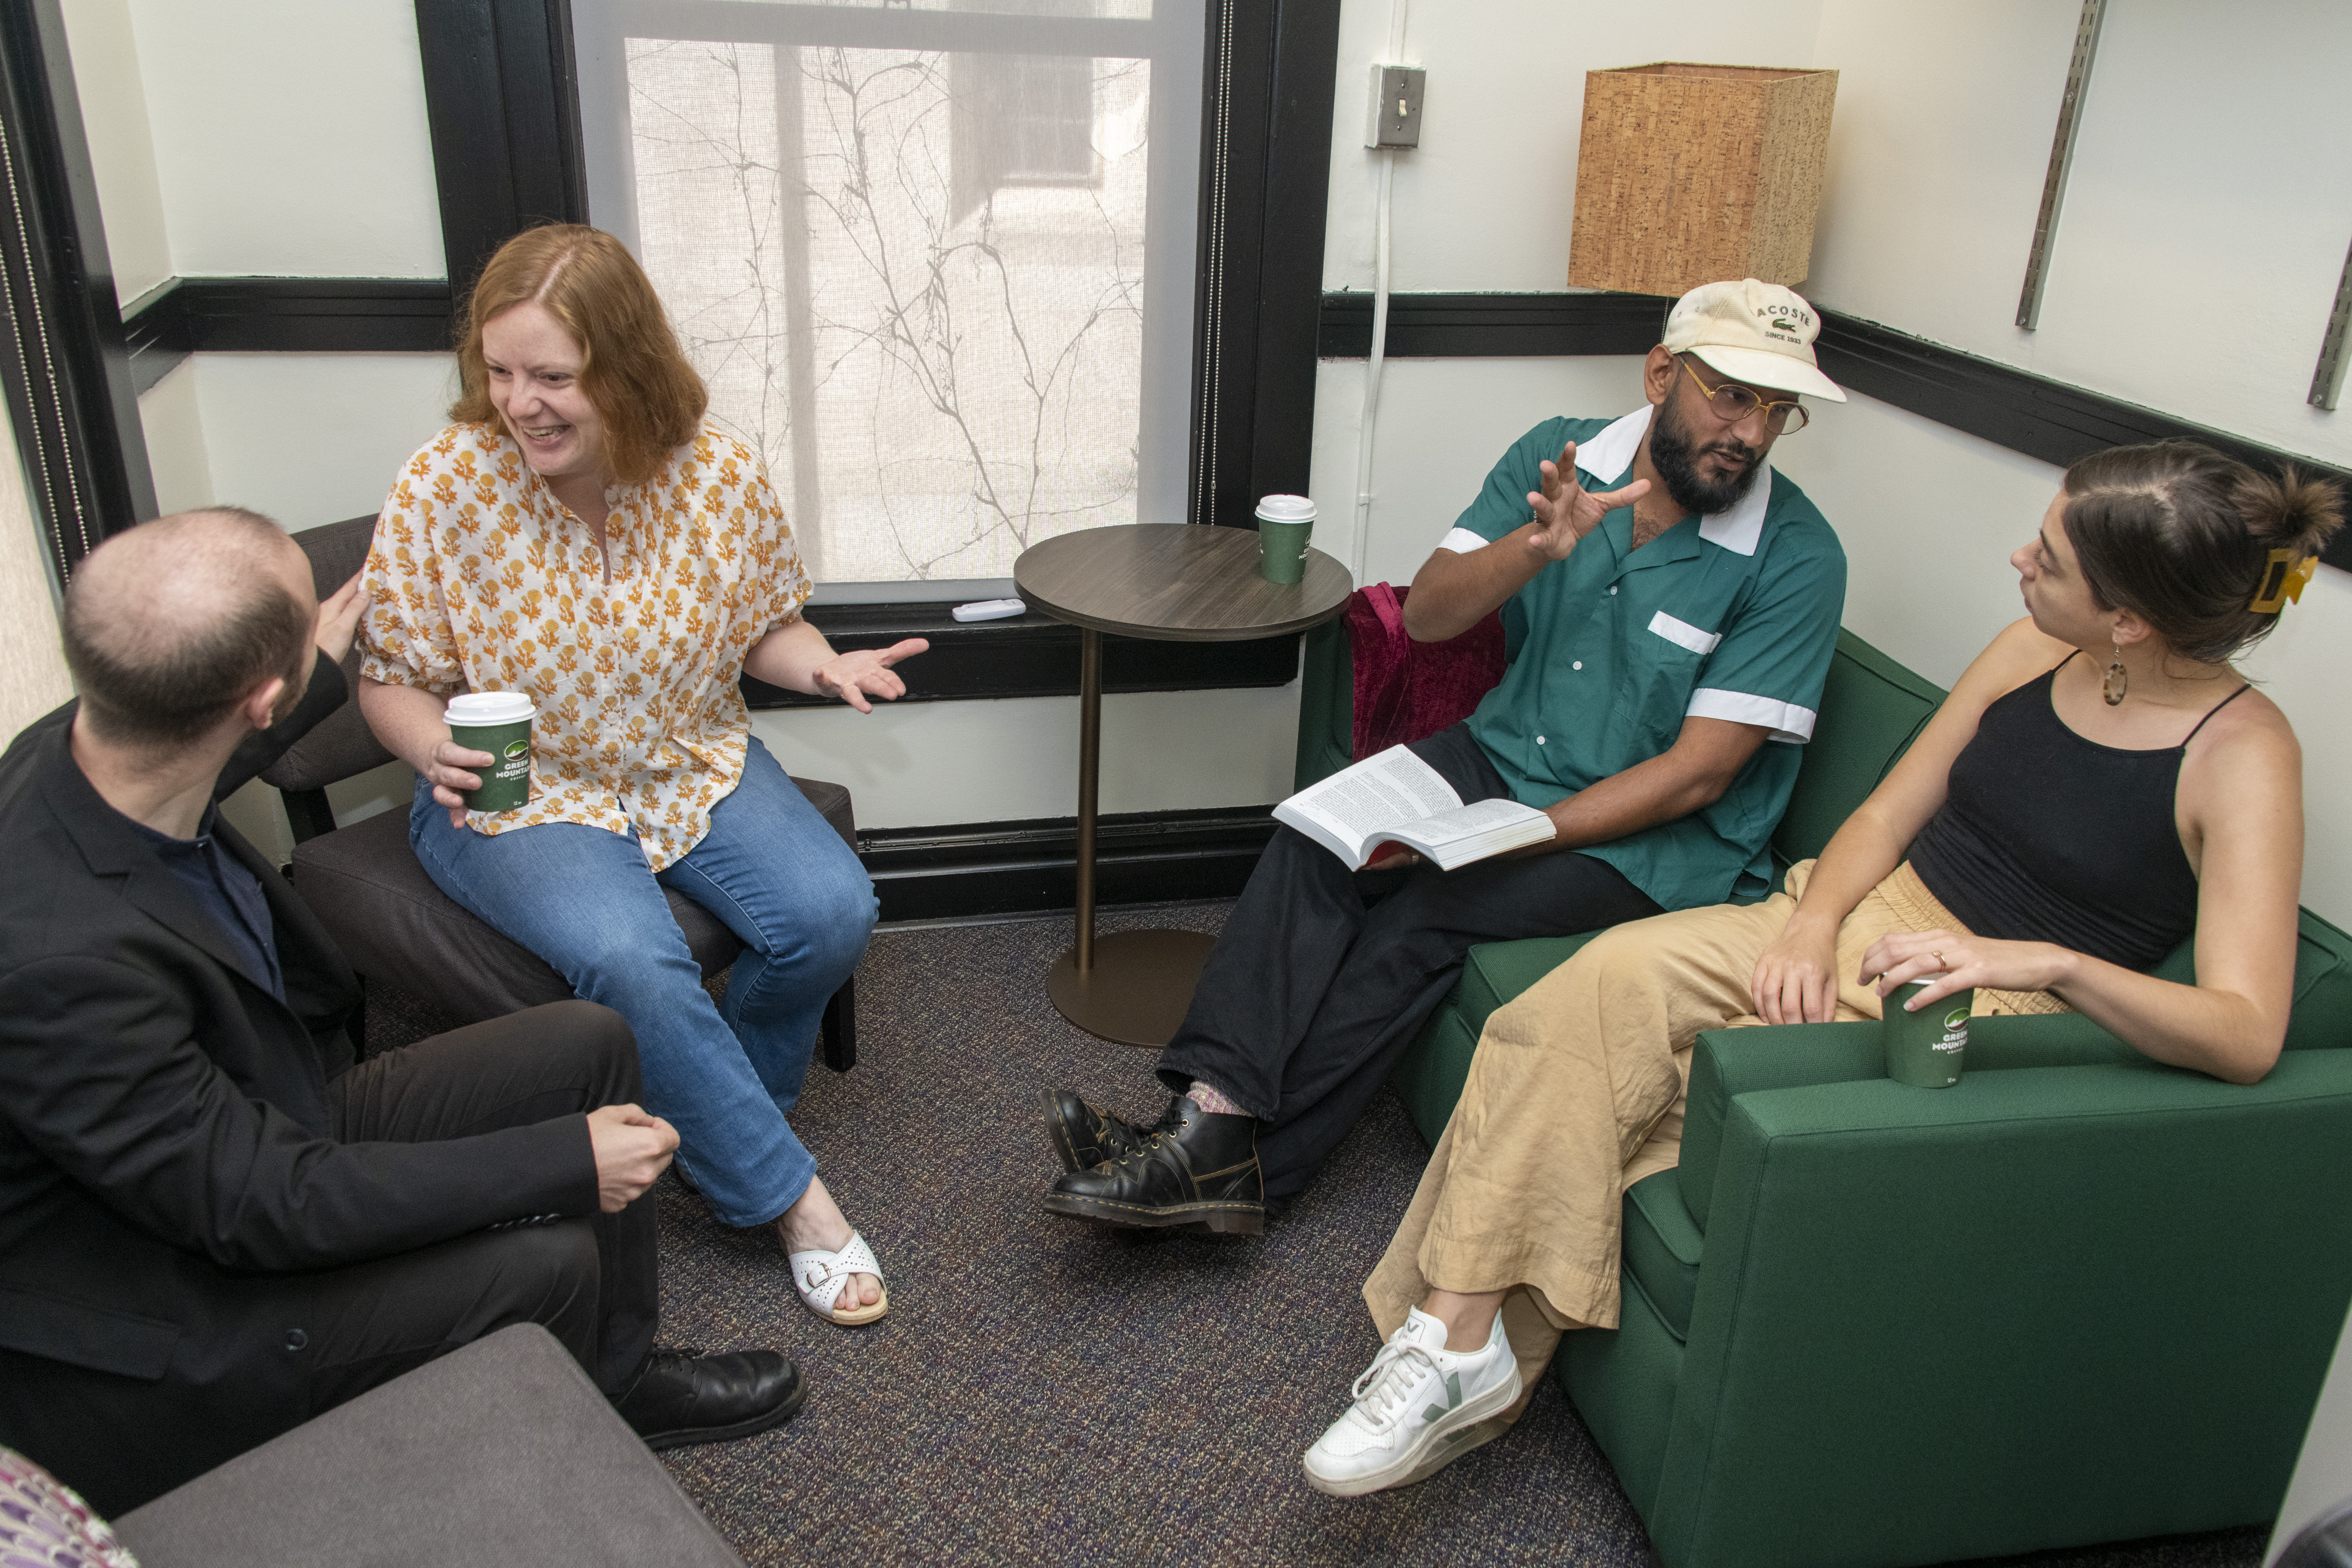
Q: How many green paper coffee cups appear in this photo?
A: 3